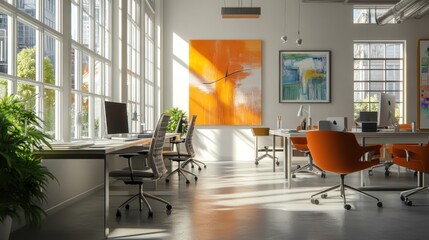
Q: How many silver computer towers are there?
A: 0